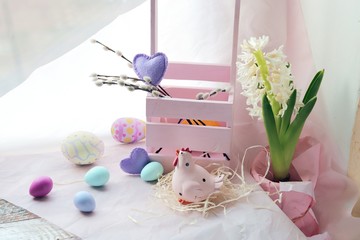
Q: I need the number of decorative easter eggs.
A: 6